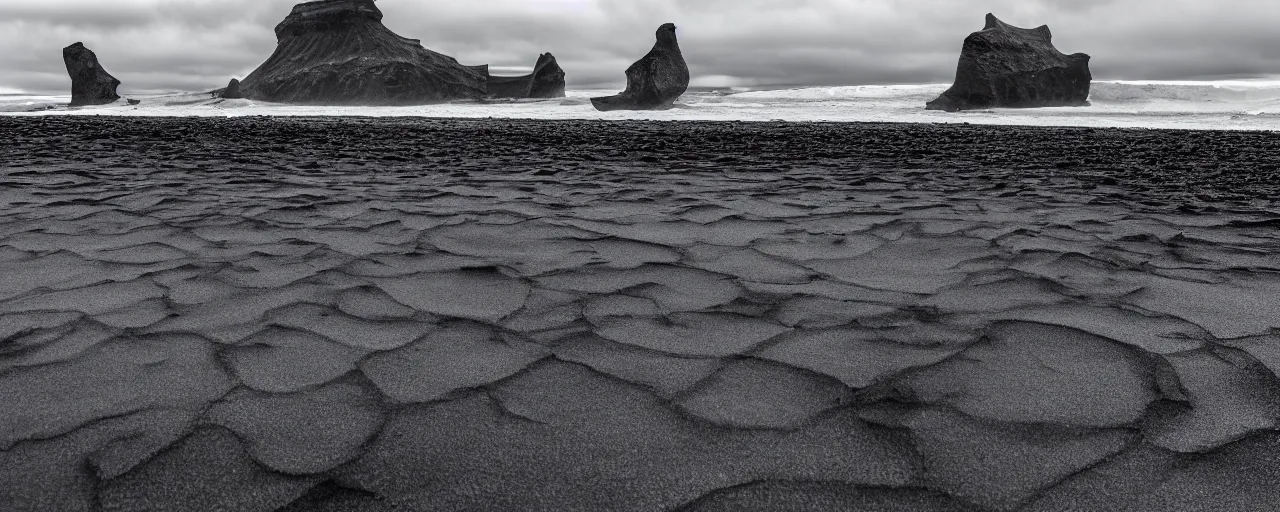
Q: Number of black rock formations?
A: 4